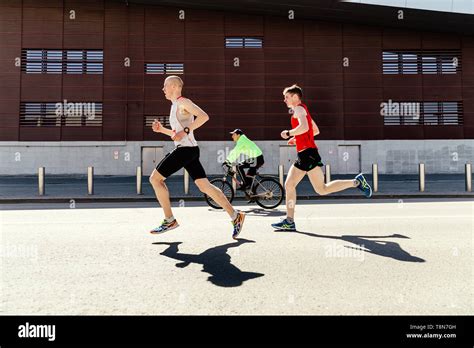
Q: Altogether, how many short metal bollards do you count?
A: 10